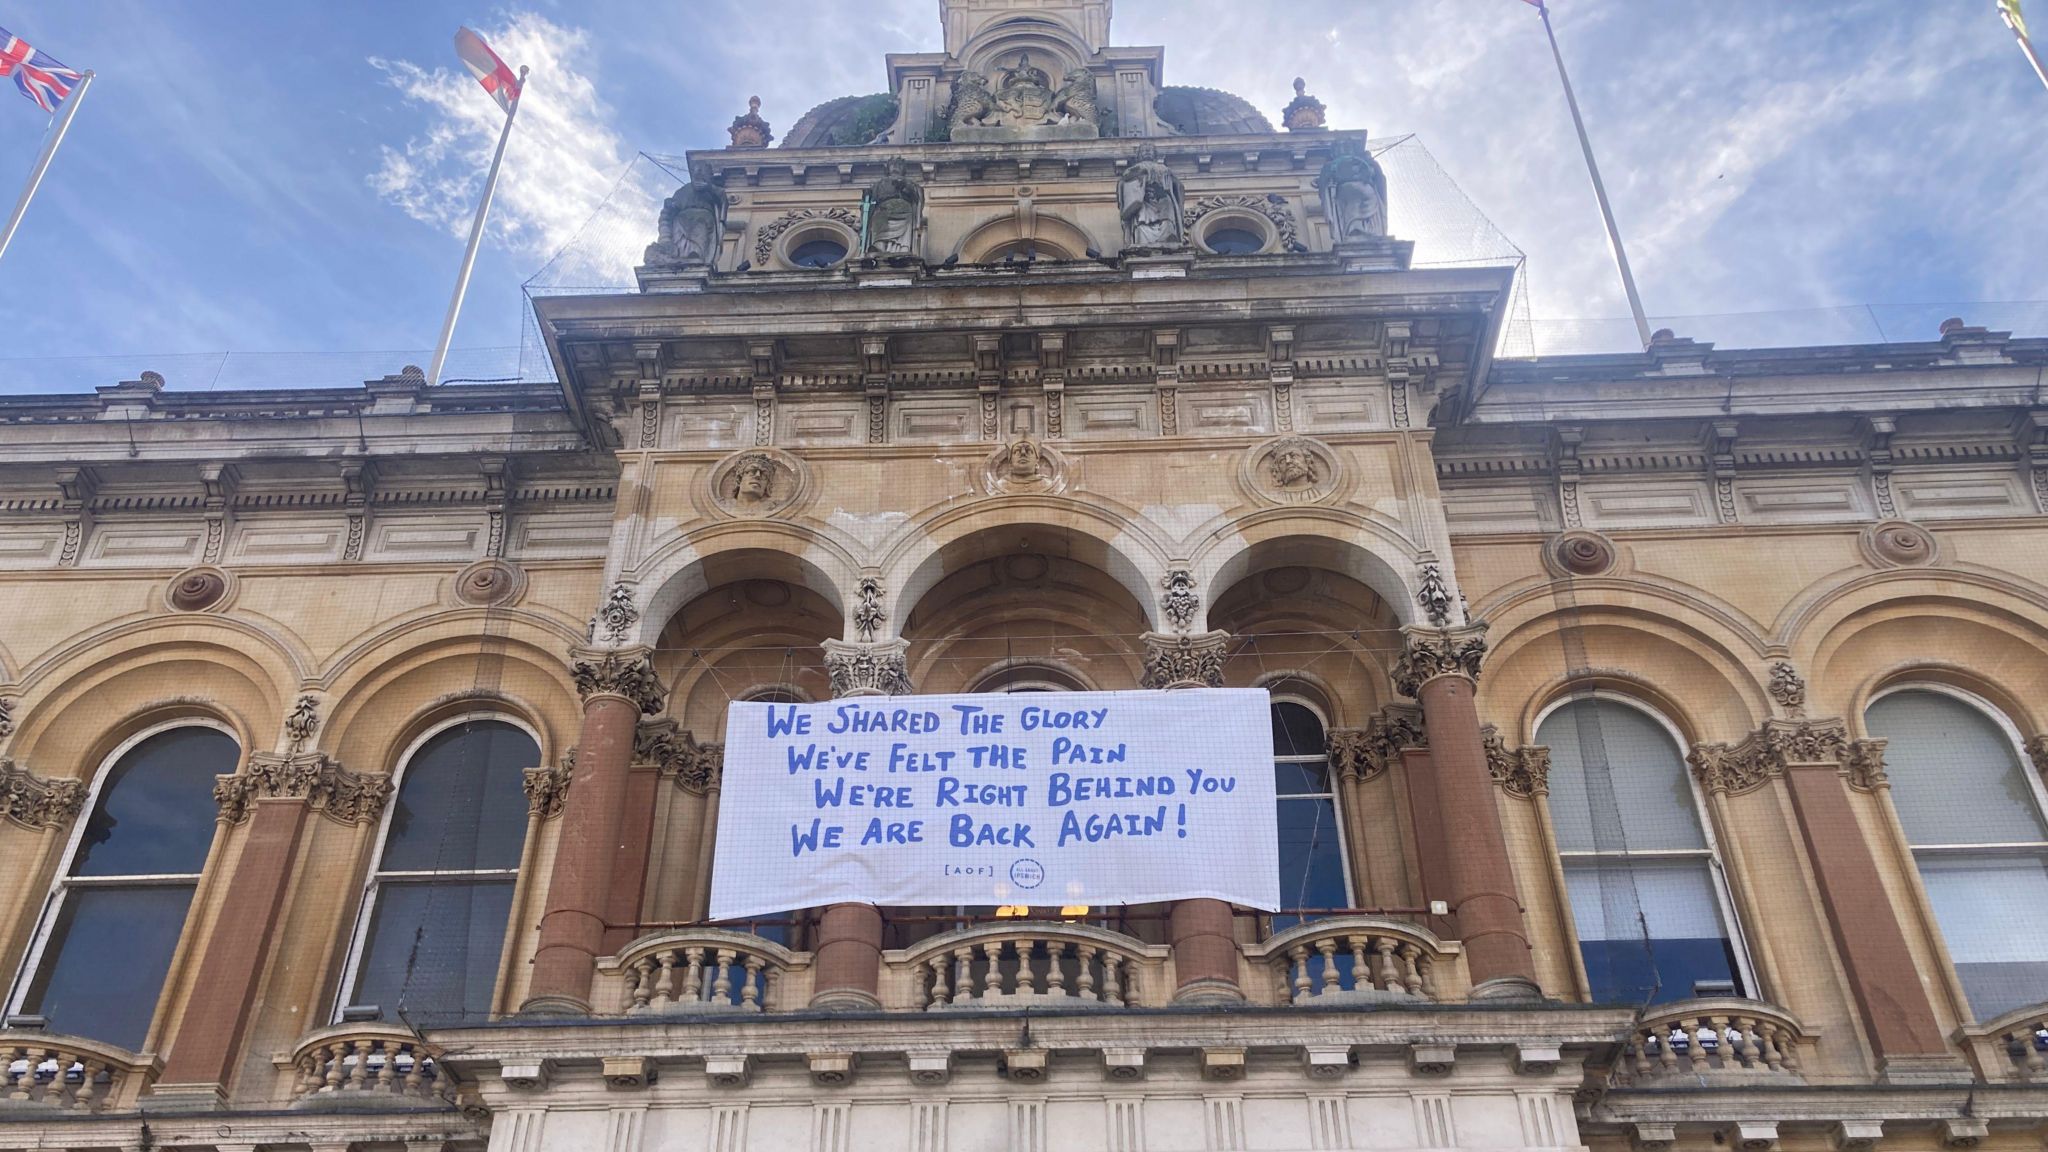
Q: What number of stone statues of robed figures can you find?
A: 4